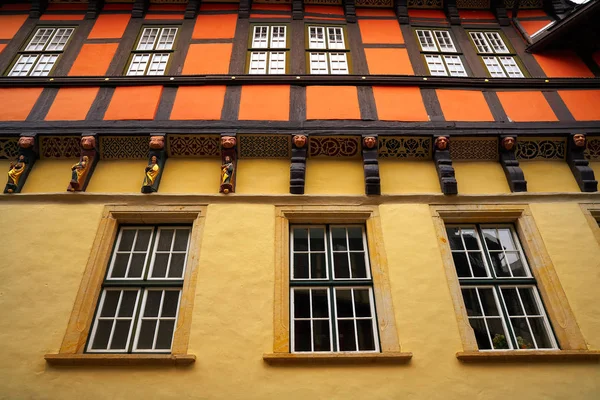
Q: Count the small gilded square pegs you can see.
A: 9